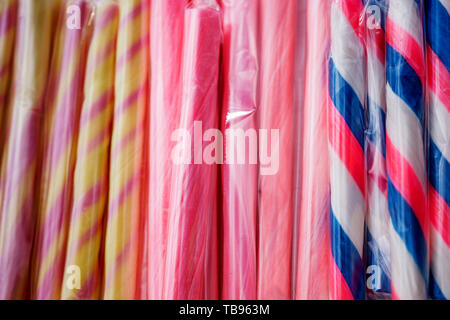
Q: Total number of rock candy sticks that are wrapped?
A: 14